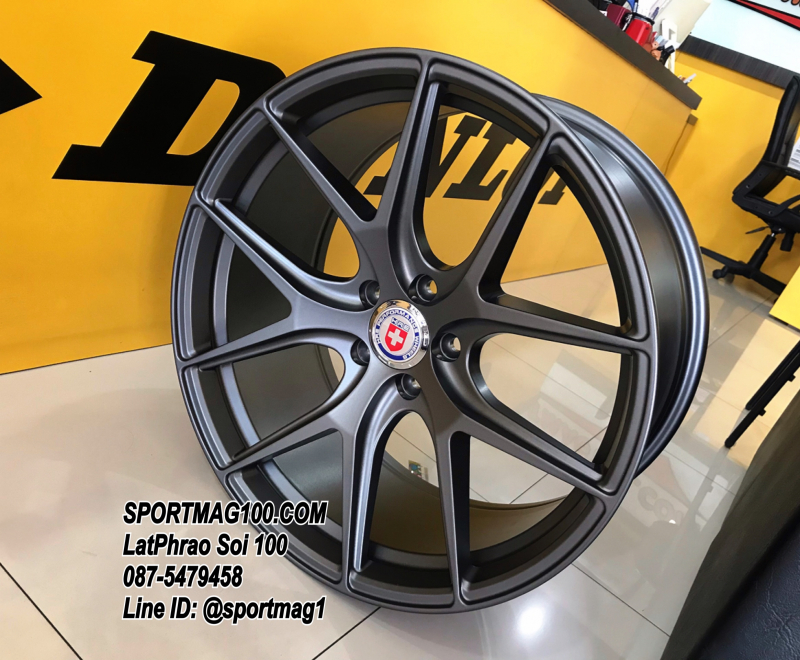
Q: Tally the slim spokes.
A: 10